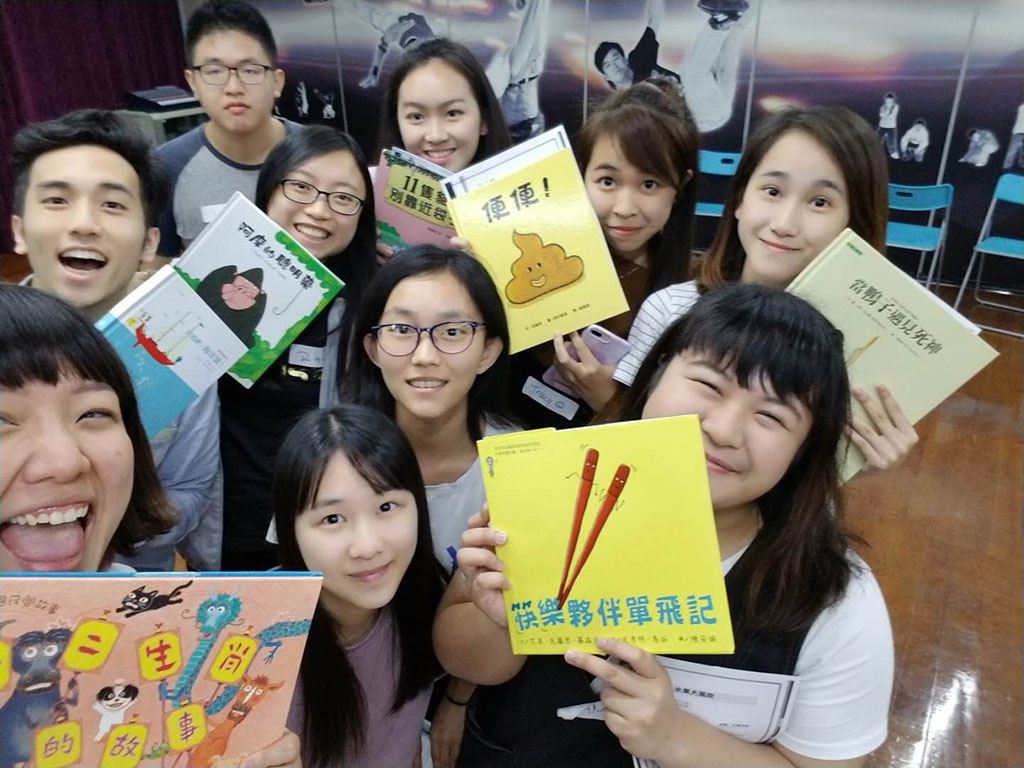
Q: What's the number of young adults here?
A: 10